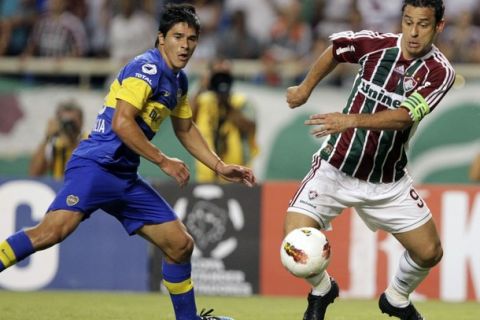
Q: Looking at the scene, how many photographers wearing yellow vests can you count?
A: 2